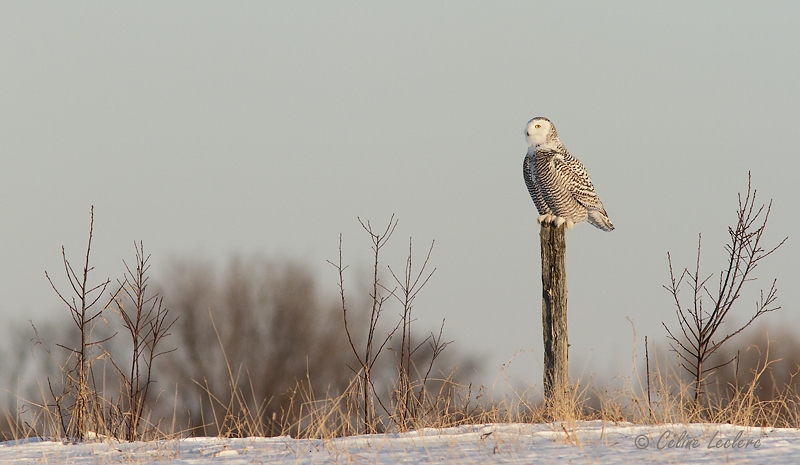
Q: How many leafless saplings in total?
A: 5